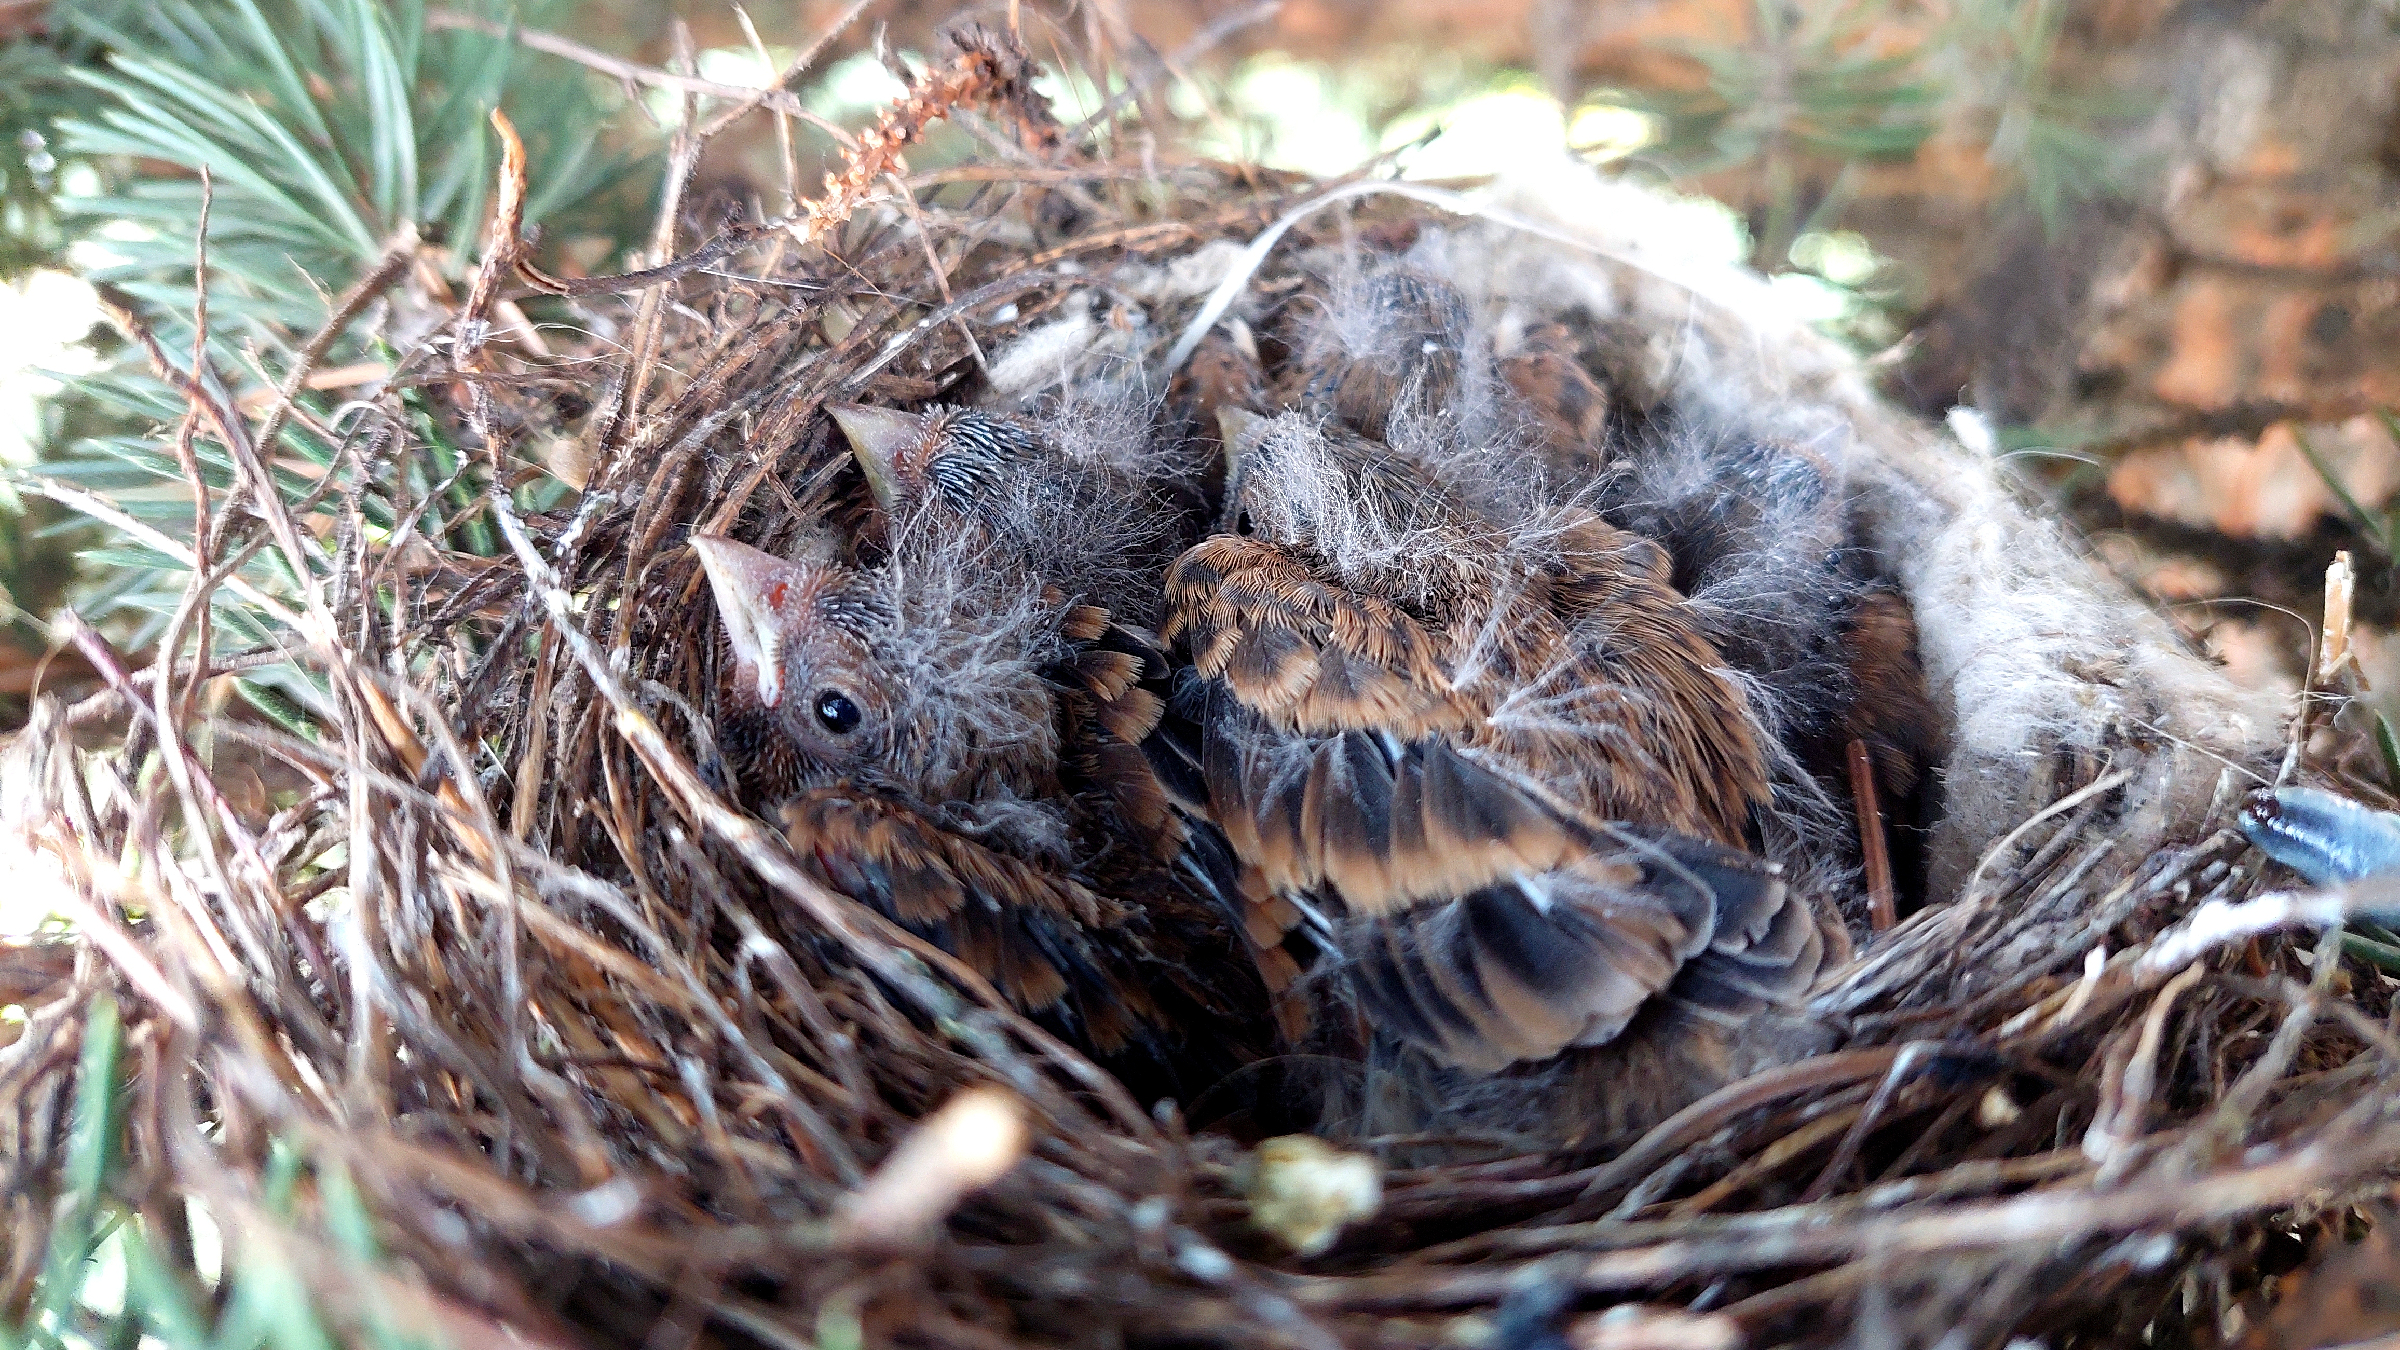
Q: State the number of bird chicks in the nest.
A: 5